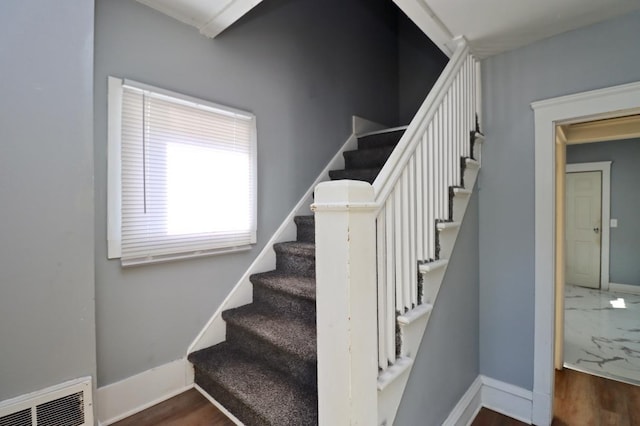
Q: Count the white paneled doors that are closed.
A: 1